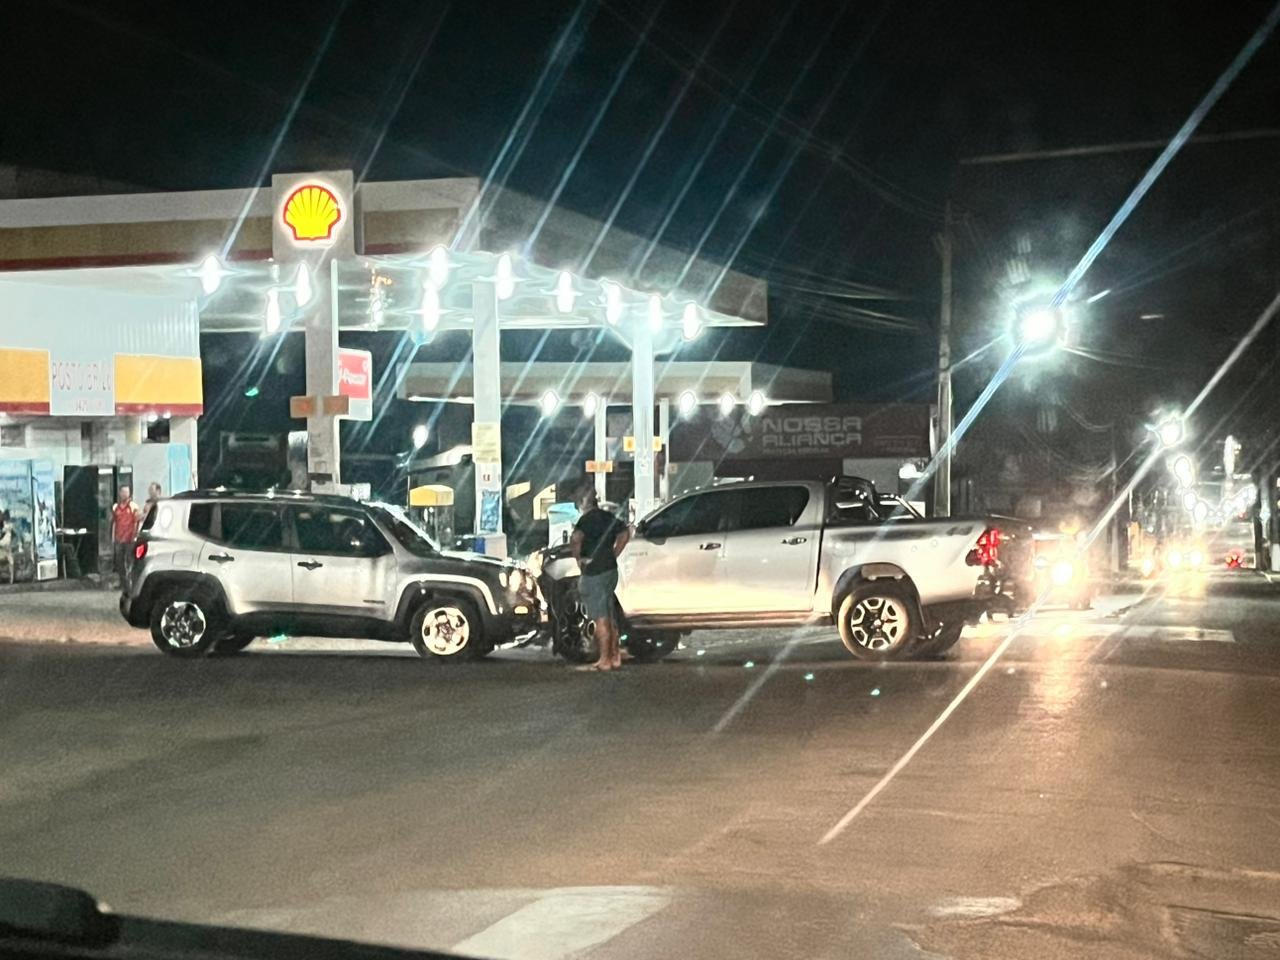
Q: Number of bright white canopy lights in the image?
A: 15